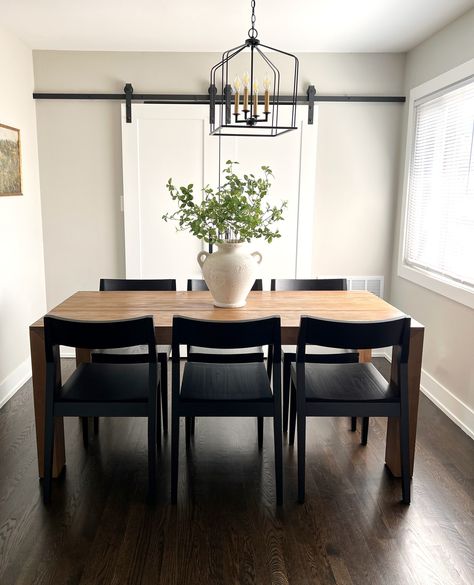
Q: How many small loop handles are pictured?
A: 2